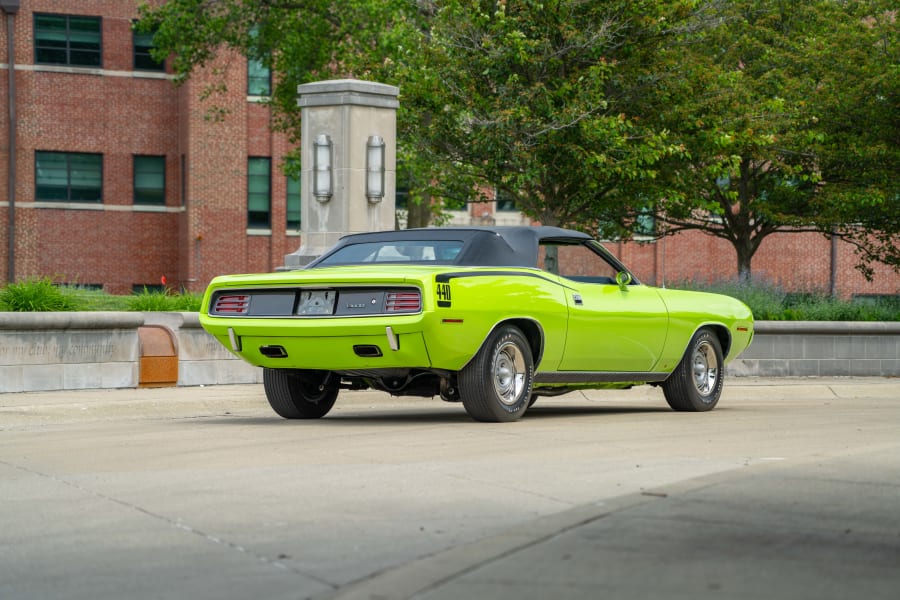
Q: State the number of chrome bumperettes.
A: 2